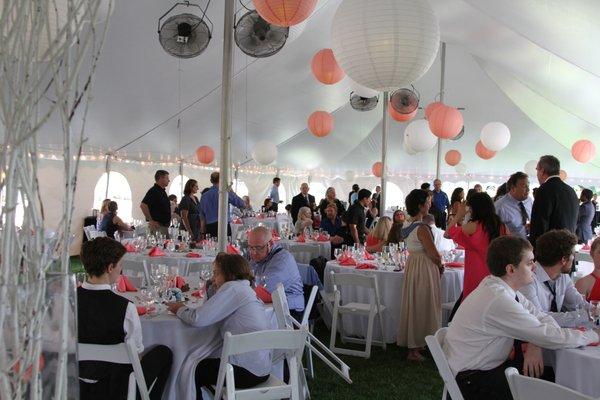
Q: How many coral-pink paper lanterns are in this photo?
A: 12